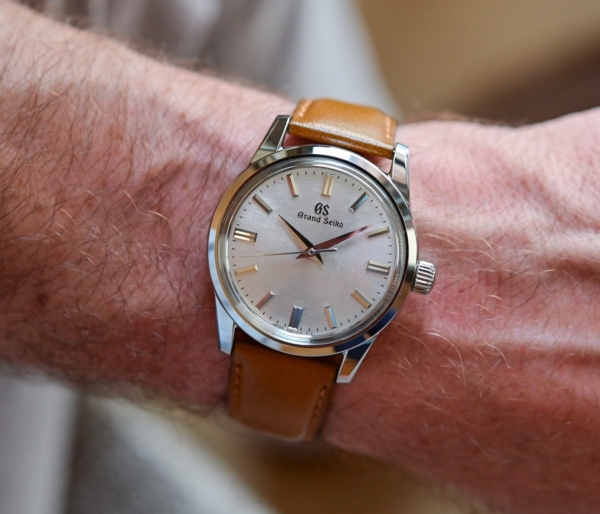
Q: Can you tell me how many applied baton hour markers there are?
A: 12